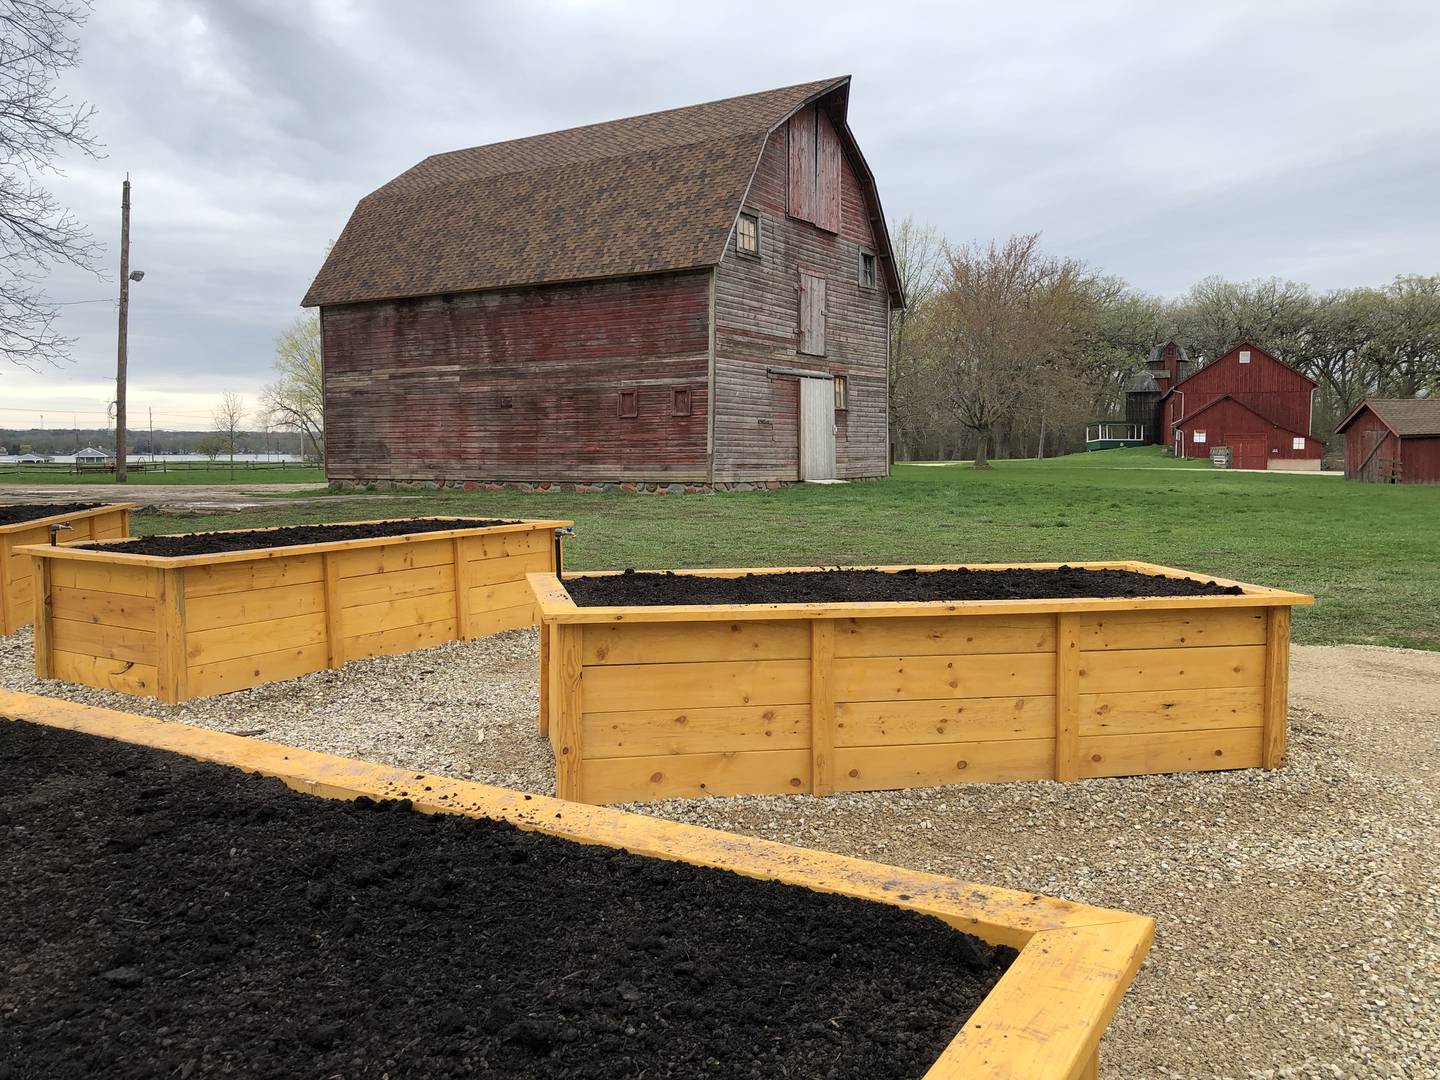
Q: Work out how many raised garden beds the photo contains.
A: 4